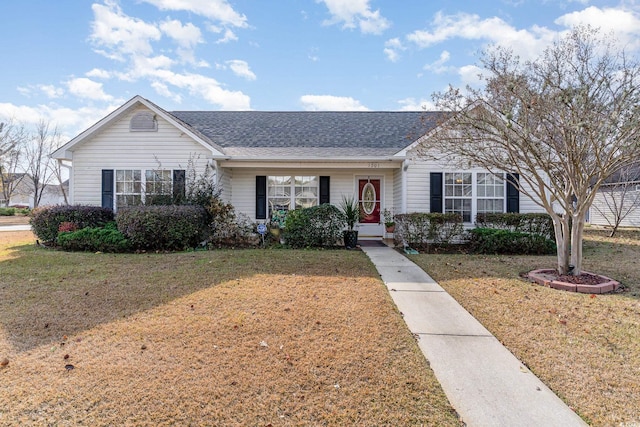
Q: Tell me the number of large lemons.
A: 0